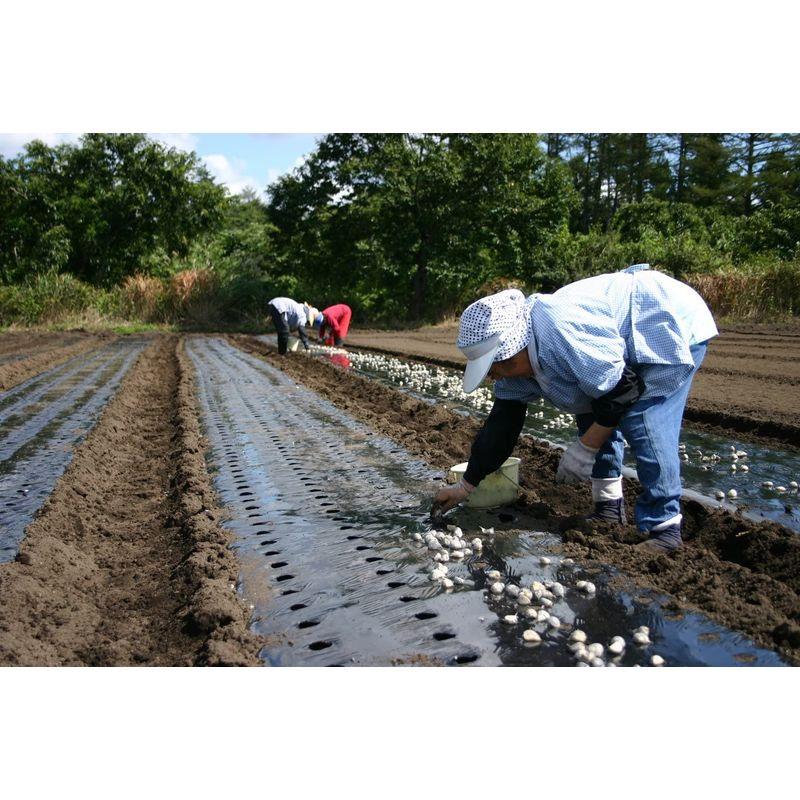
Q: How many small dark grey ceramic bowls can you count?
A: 0